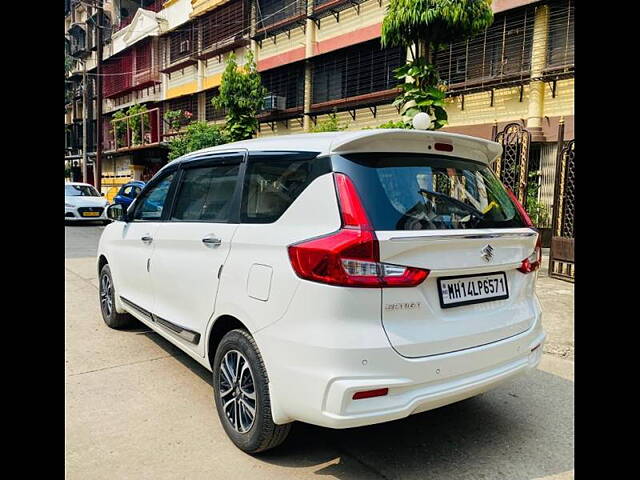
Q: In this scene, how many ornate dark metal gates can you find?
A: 2